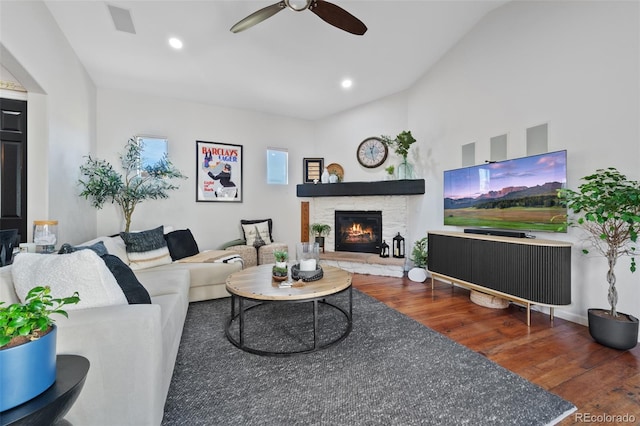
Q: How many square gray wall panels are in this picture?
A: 3